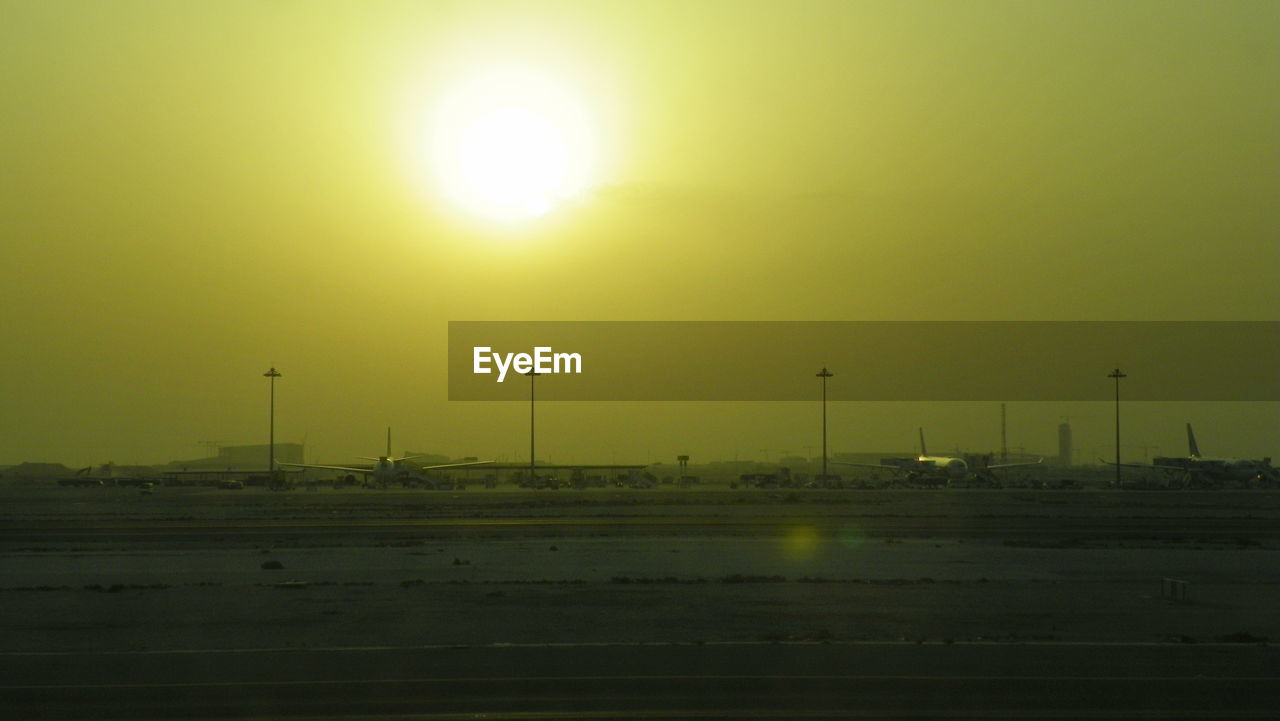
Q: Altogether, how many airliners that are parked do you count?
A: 3